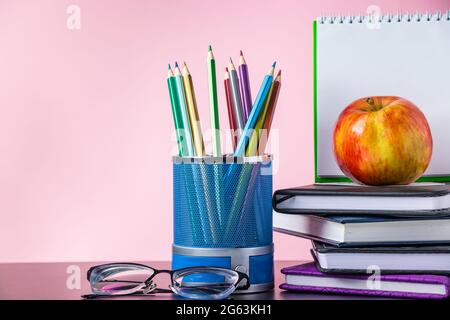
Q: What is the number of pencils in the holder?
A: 10